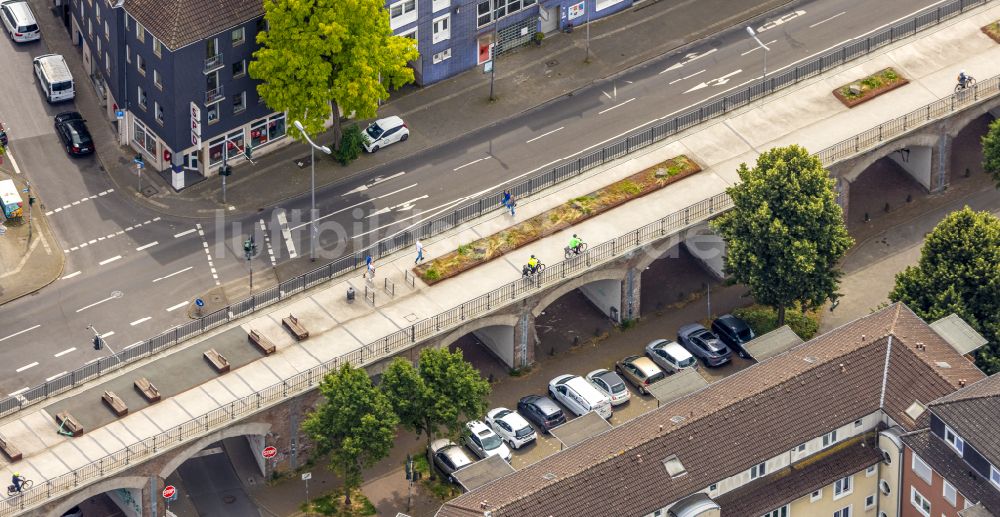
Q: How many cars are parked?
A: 14